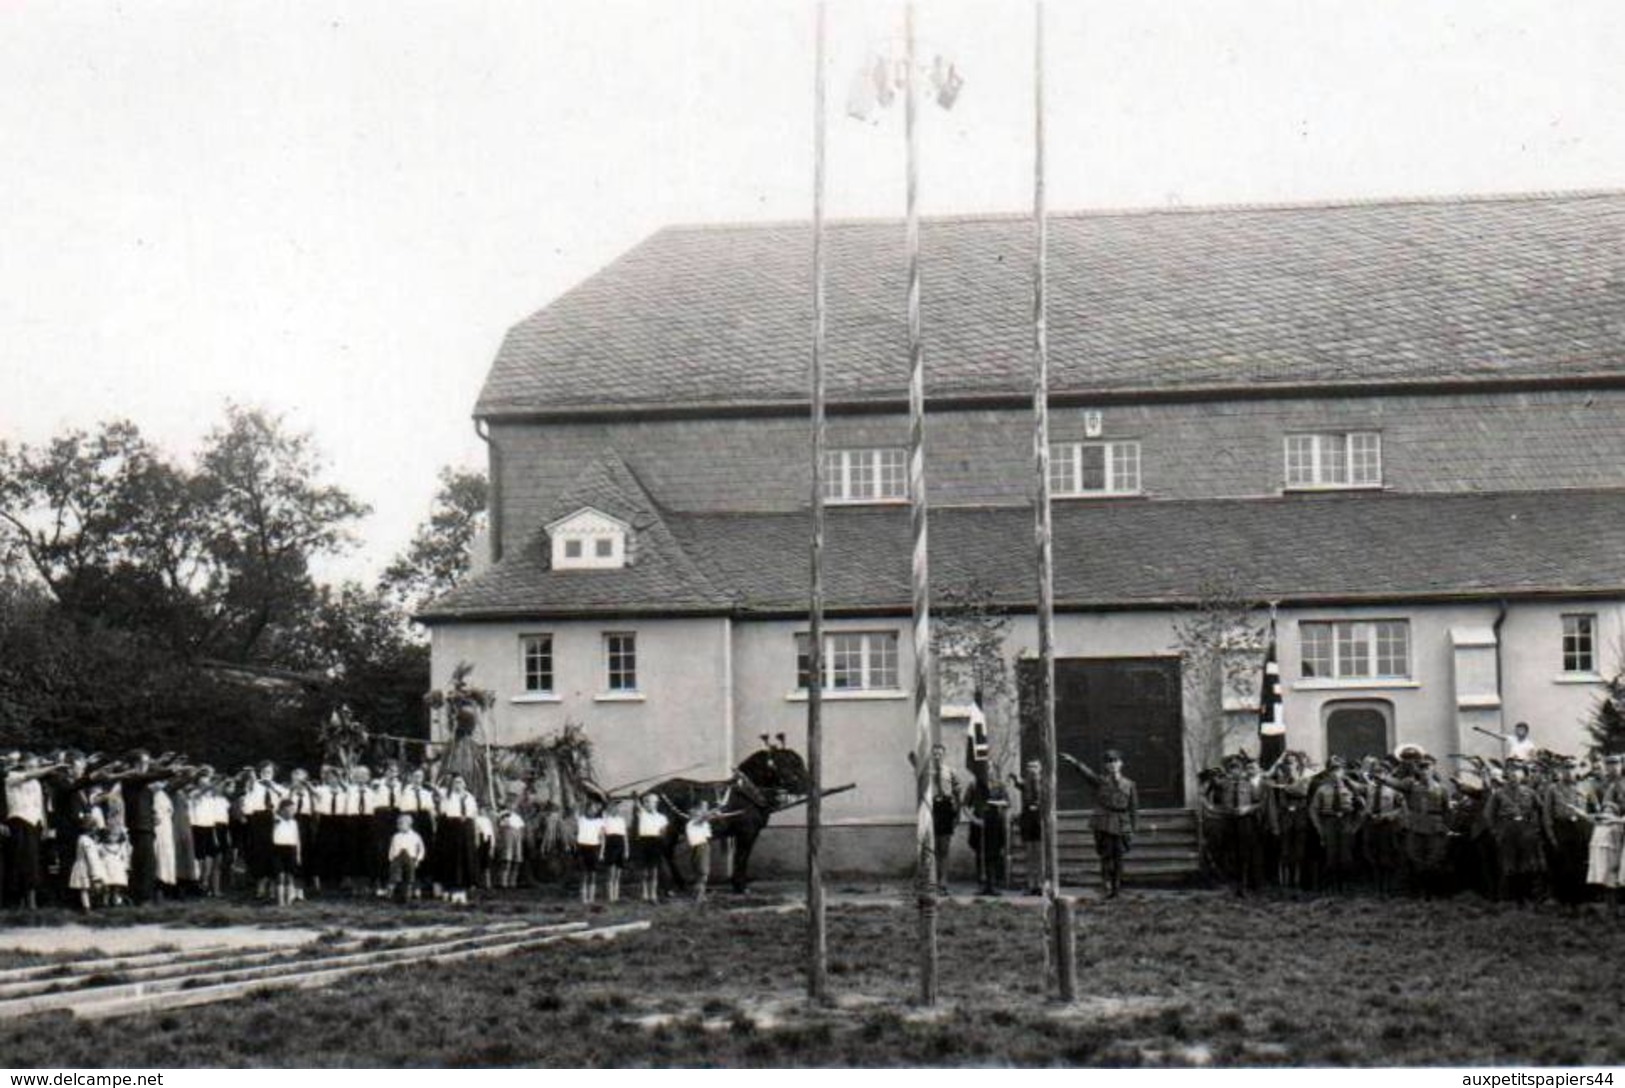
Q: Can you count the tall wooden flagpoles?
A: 3